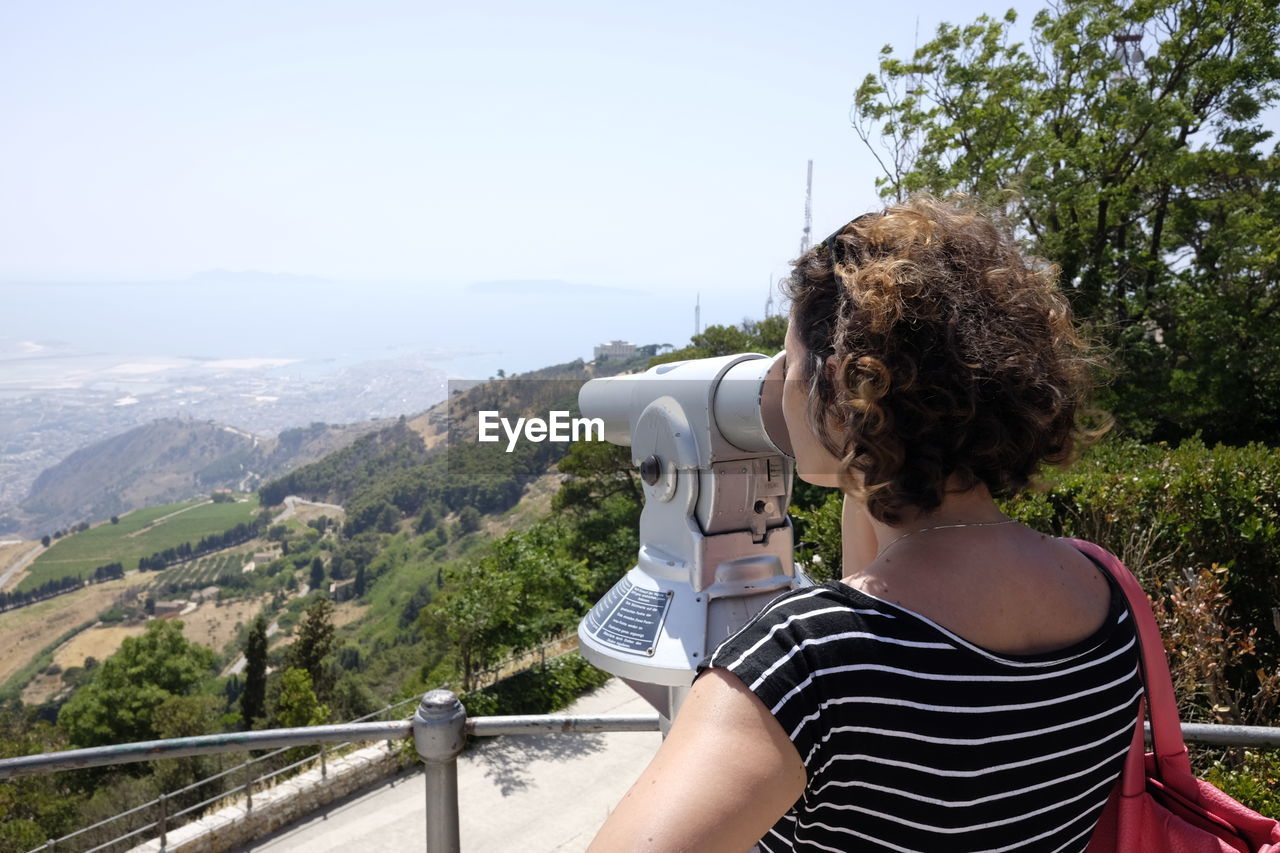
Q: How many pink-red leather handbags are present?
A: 1